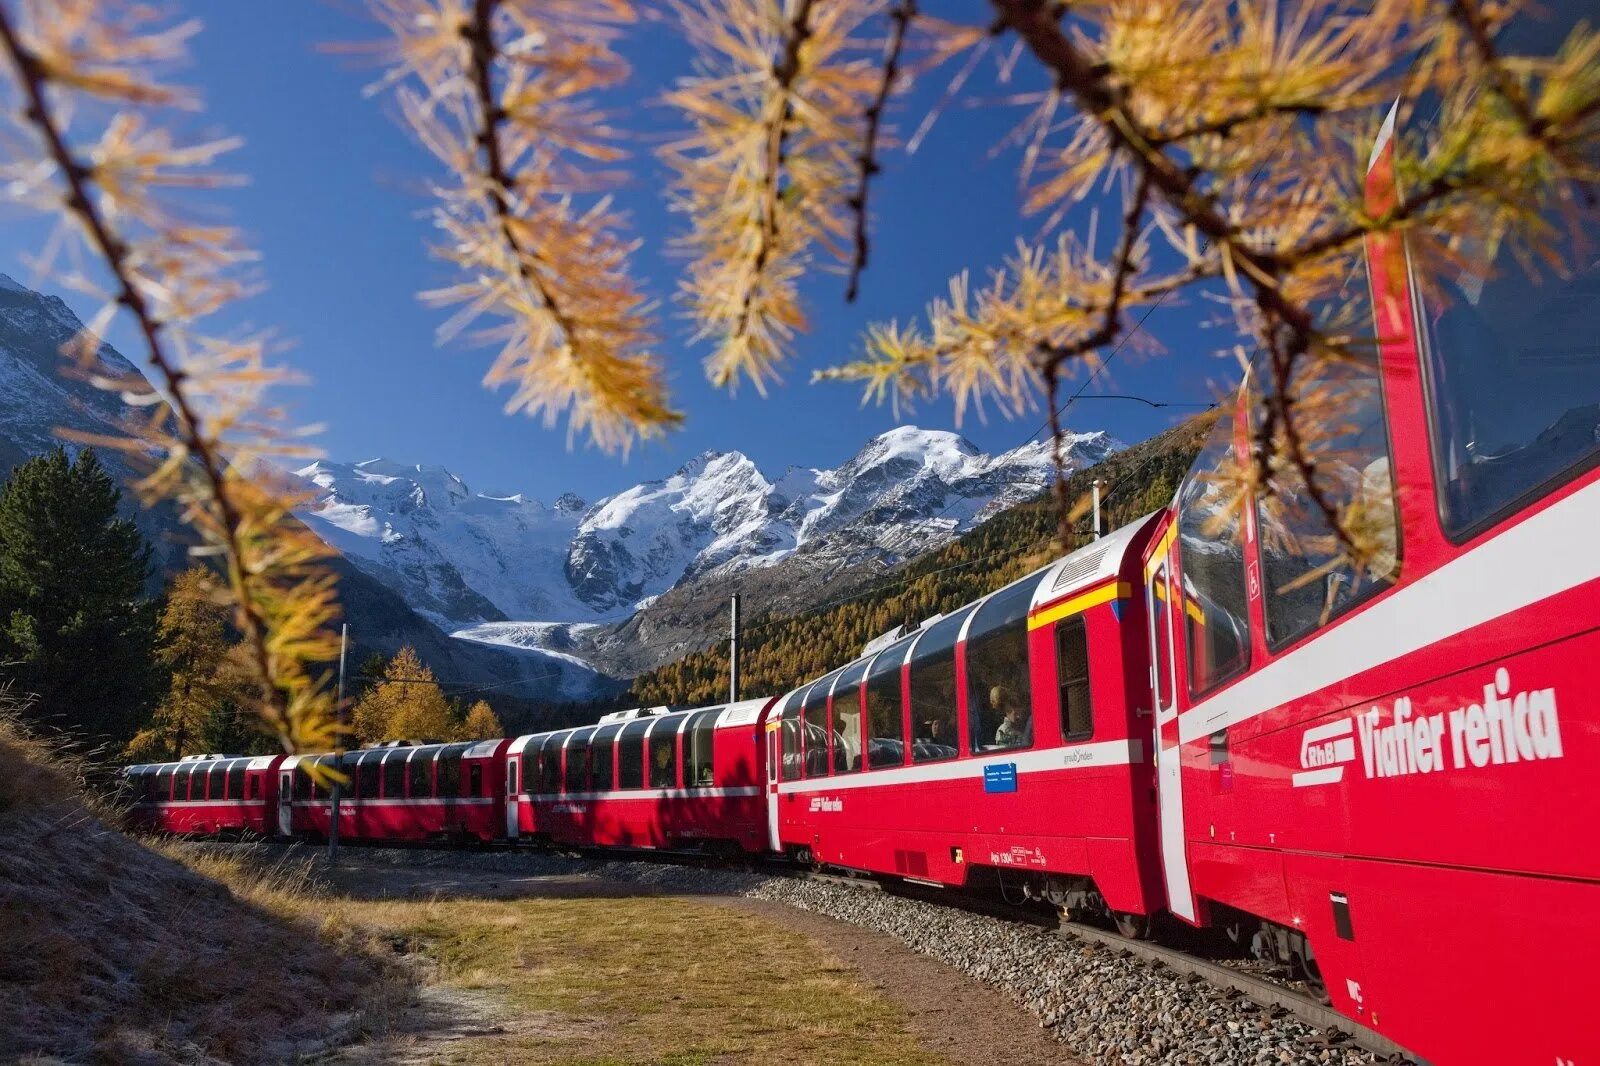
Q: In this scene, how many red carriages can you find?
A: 5